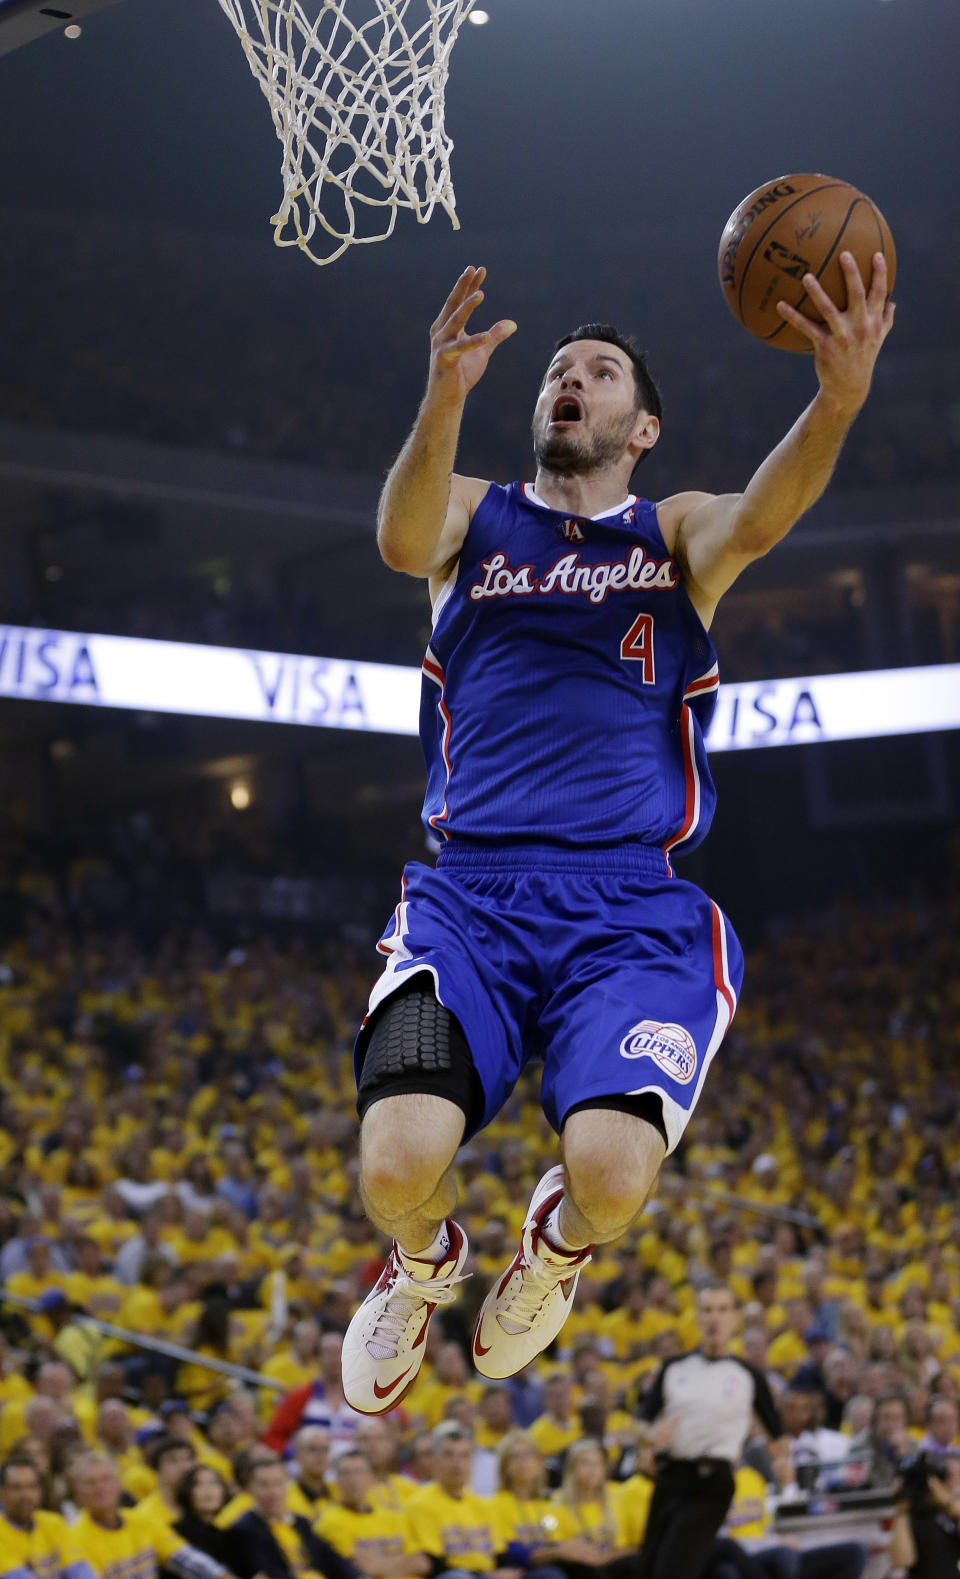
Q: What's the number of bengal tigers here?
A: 0